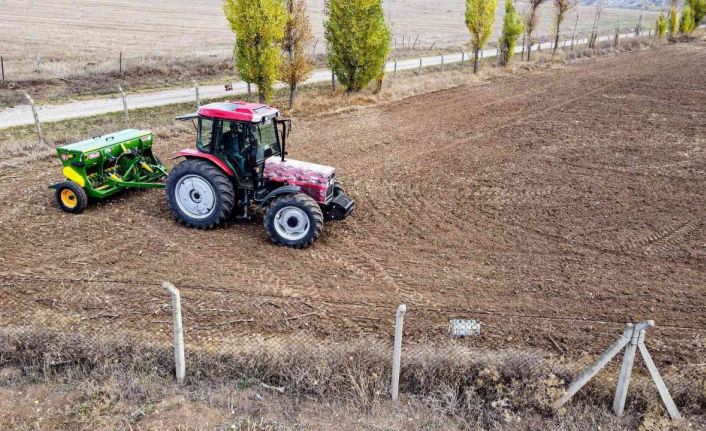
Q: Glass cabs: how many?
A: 1